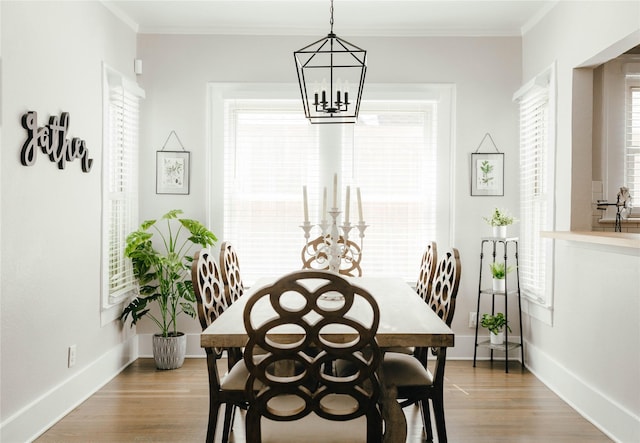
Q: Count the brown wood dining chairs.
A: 6